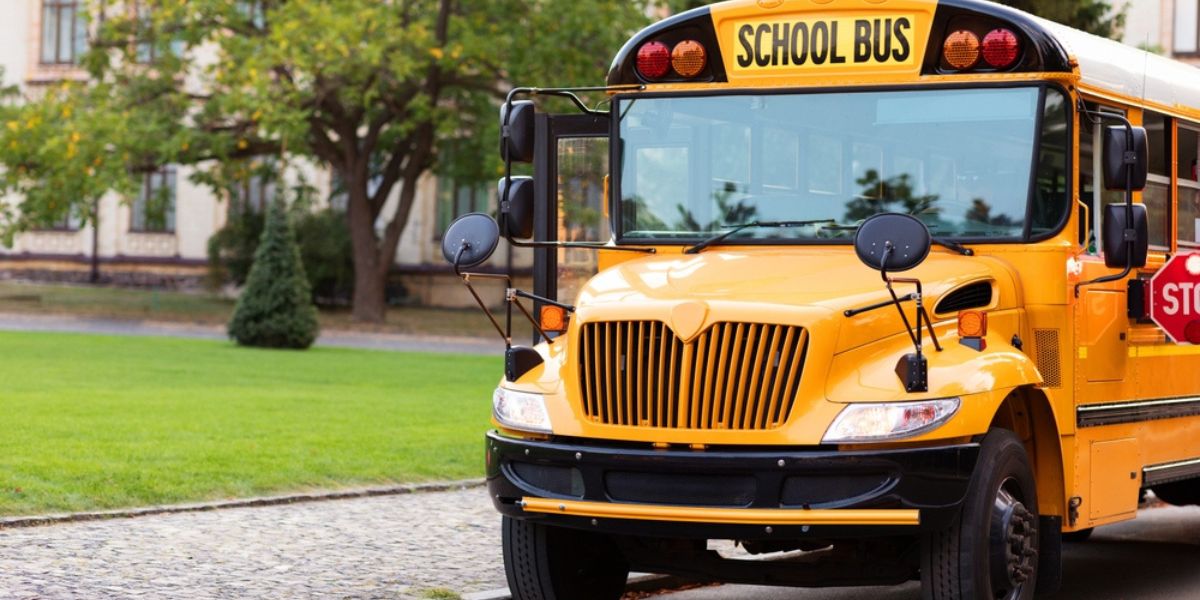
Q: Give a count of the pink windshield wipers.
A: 0